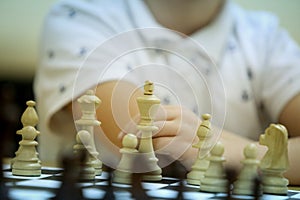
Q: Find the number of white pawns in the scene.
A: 5